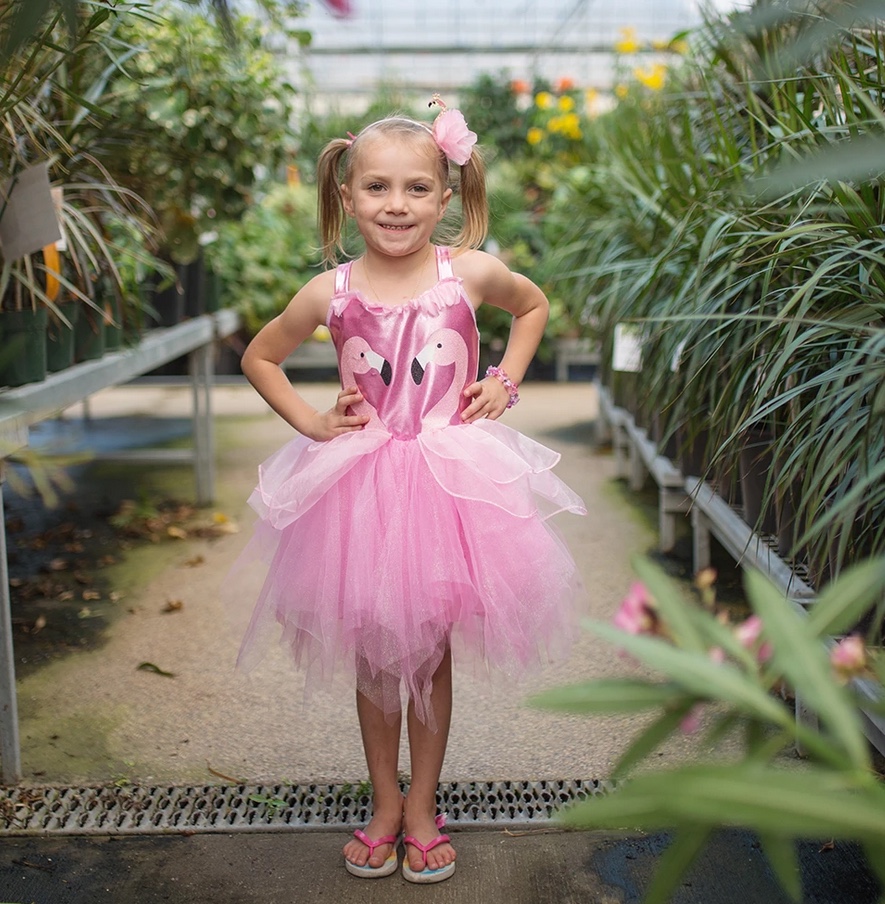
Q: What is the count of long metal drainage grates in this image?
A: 1